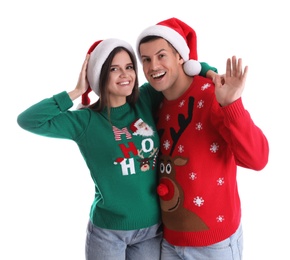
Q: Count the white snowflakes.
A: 12